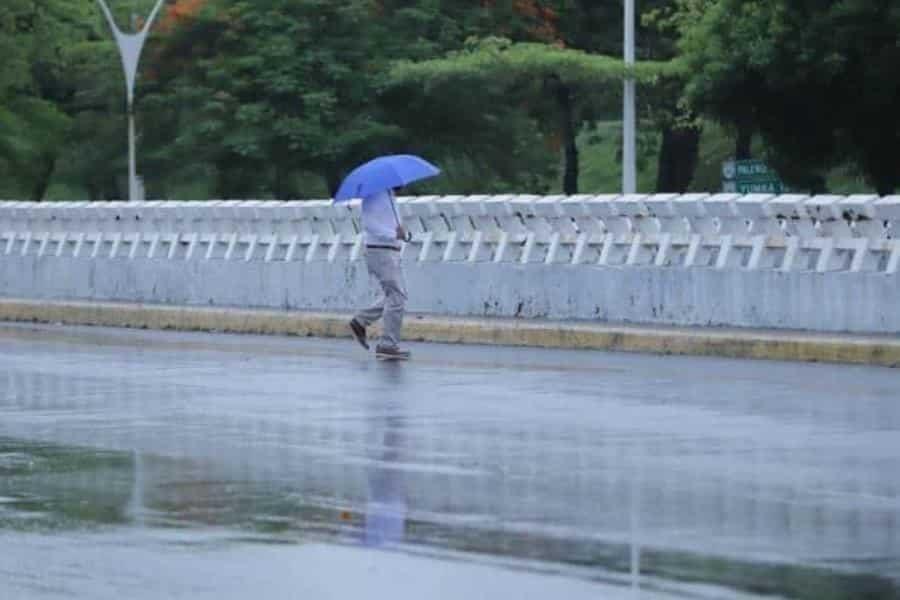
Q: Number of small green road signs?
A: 2